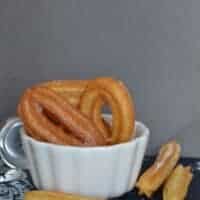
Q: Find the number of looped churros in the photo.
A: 3